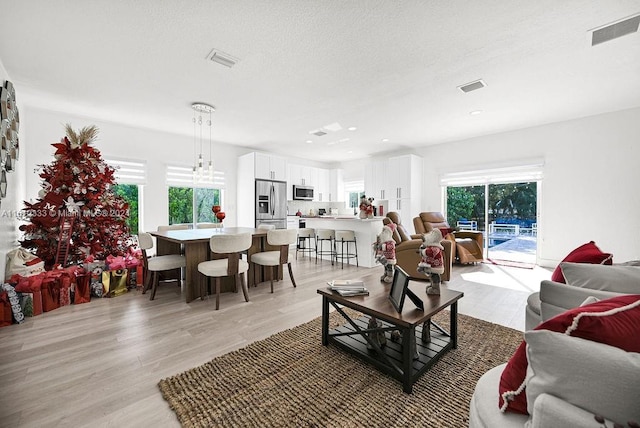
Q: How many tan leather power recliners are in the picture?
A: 2